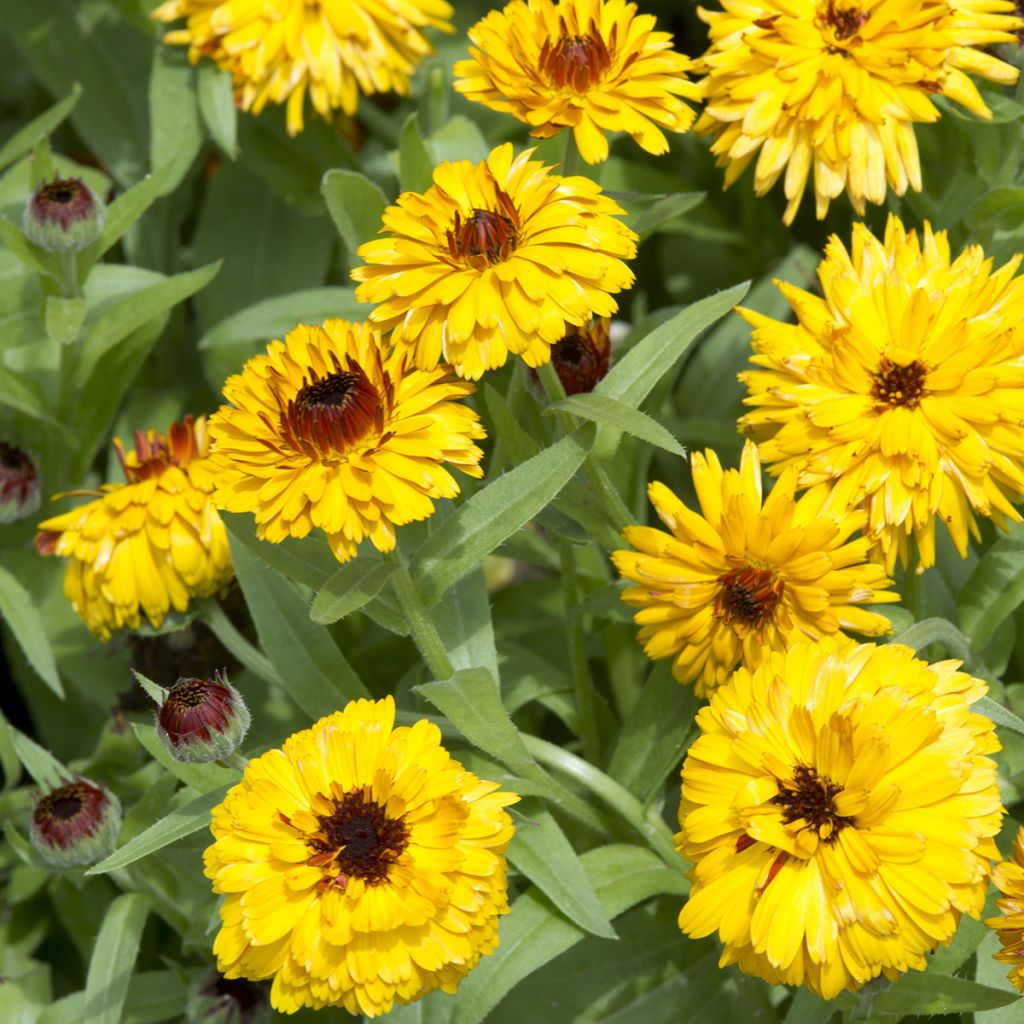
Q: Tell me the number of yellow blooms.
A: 11